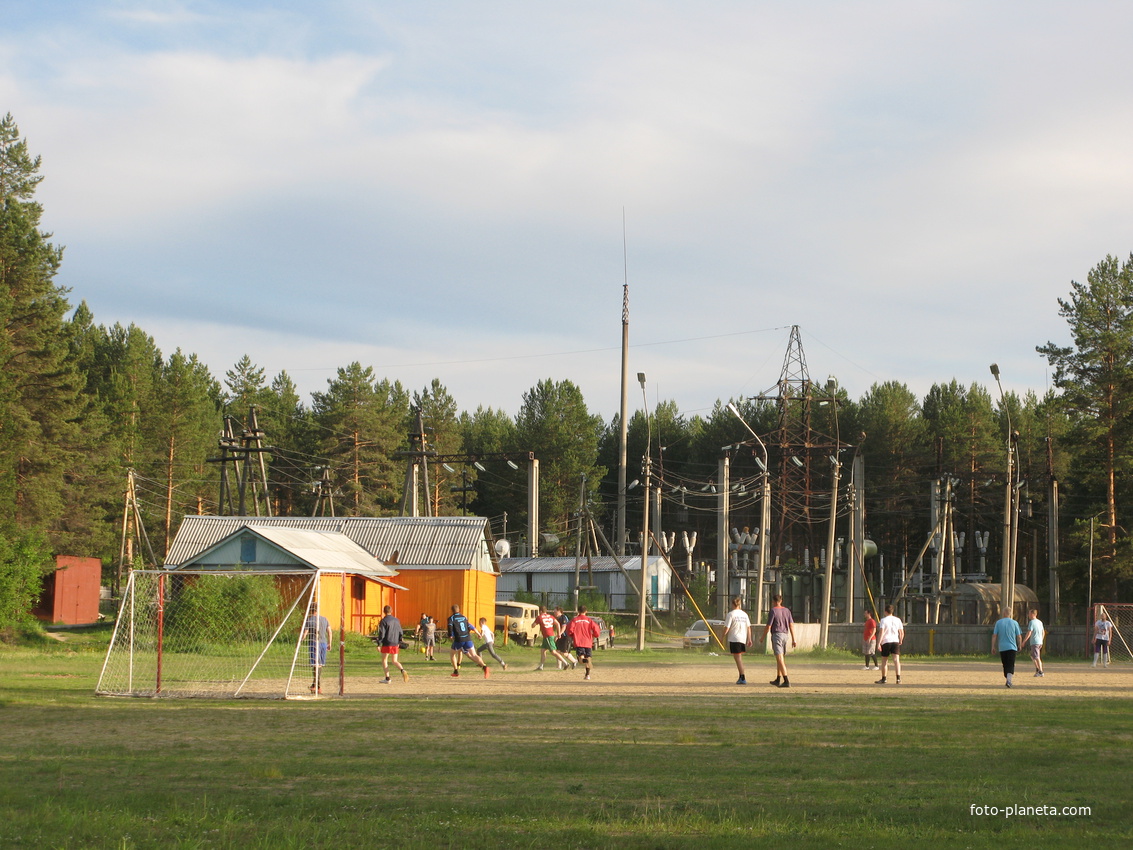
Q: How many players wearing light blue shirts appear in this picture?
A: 2